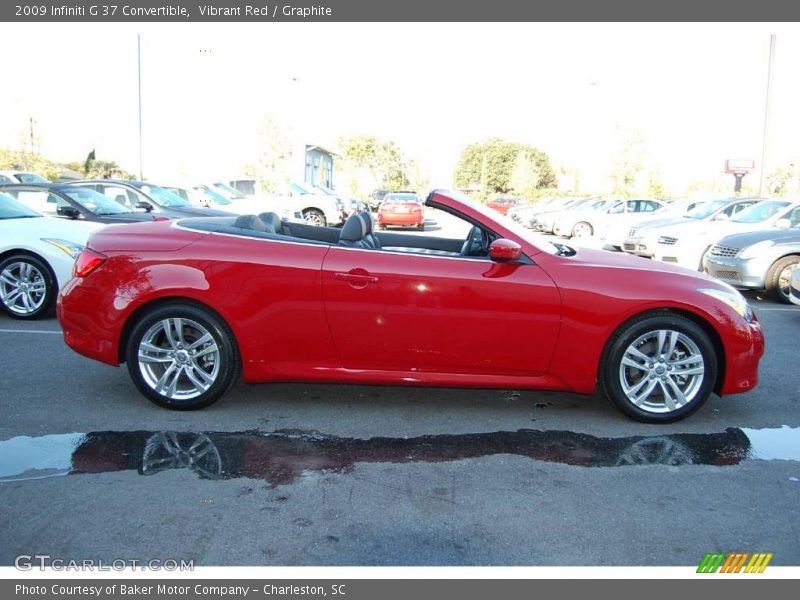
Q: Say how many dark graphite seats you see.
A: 4